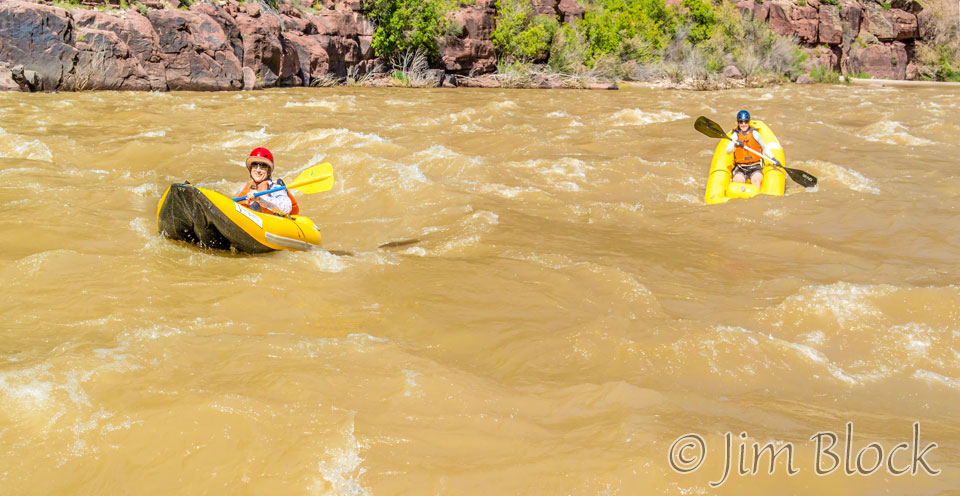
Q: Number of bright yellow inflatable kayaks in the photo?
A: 2